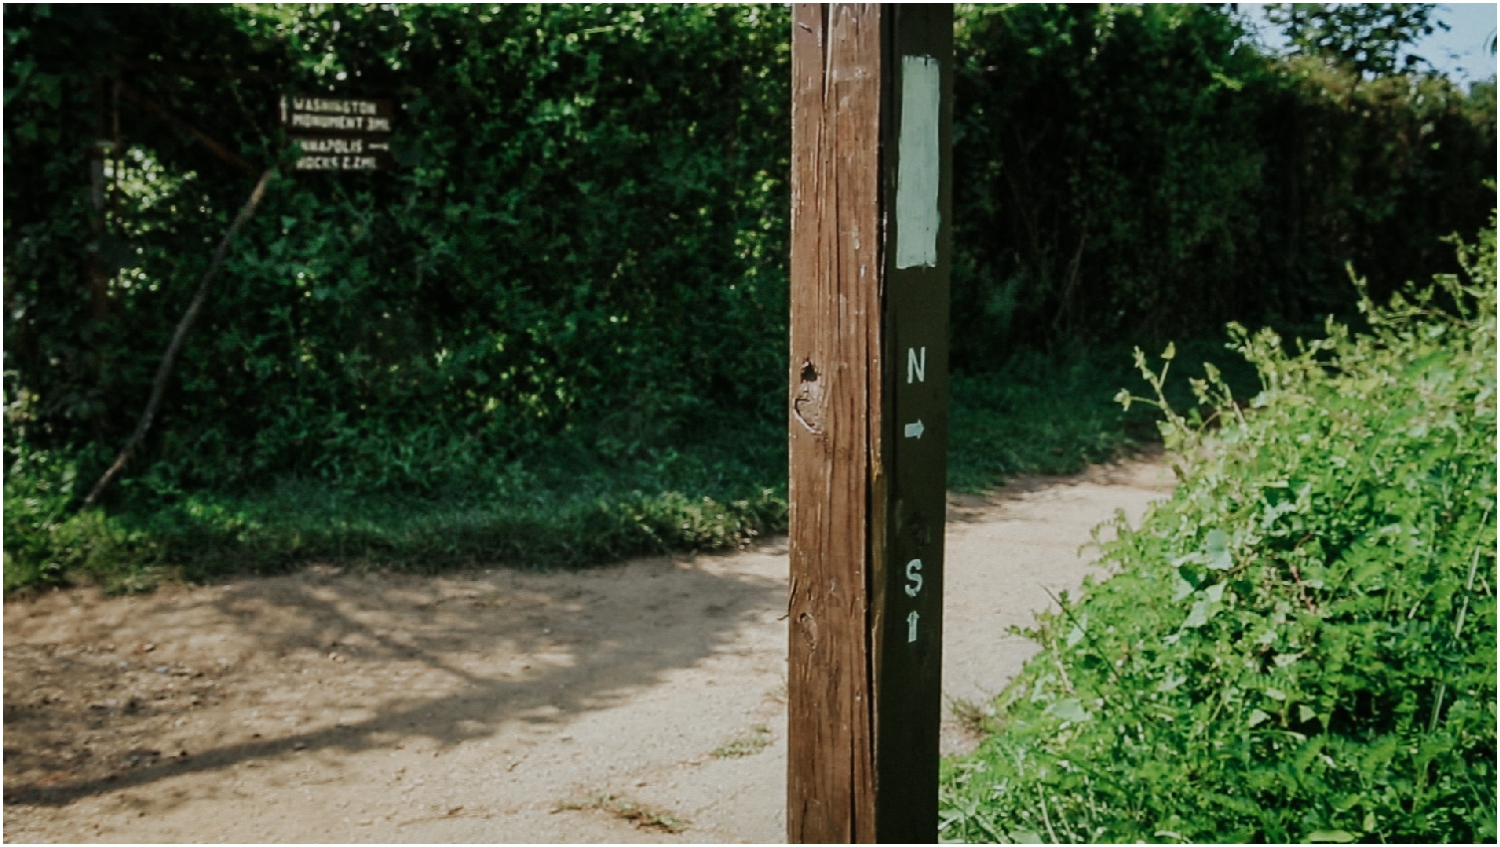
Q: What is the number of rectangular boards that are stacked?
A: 2